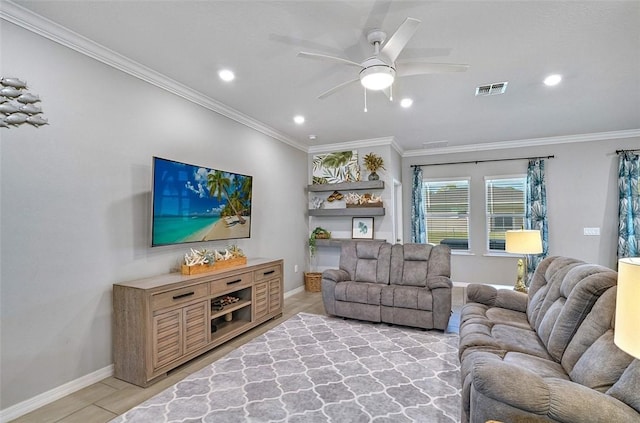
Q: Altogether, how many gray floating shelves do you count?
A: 3